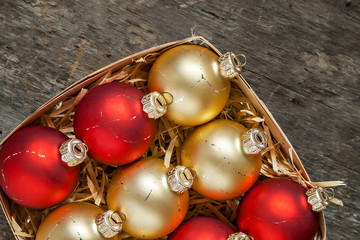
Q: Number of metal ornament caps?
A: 8